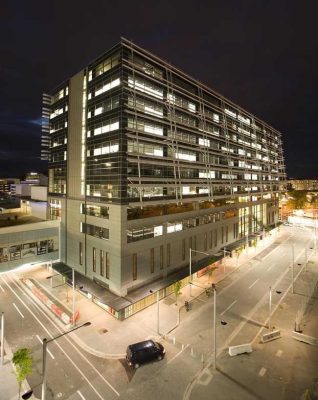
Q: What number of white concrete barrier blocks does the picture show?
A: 3